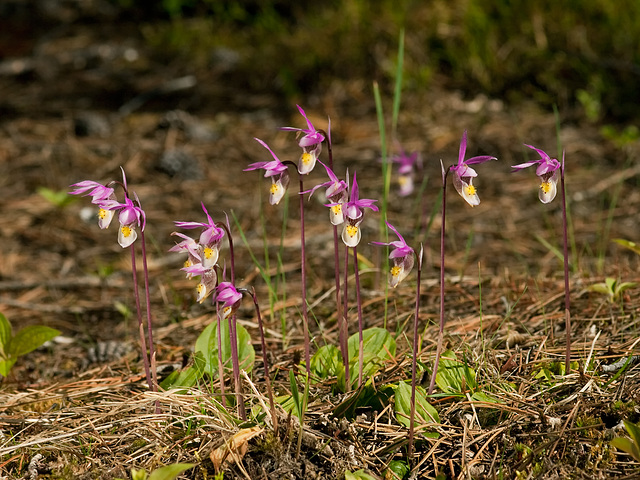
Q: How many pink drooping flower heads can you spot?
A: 14